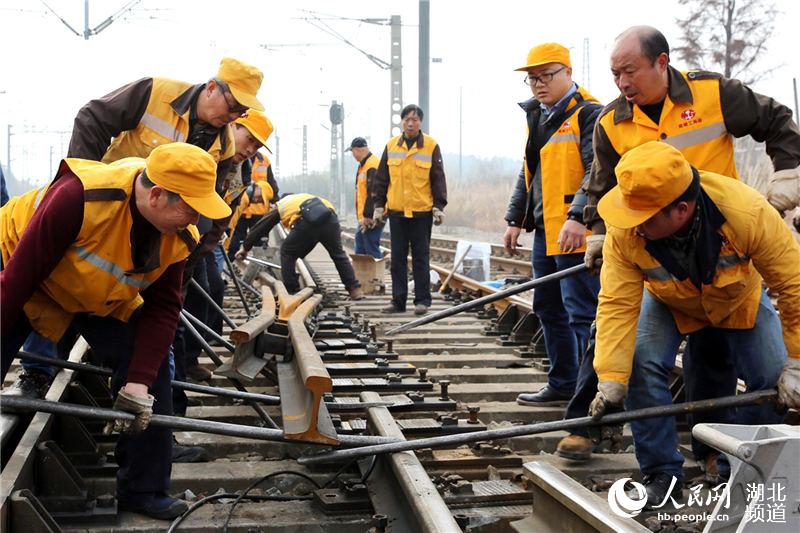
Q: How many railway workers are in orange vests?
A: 11